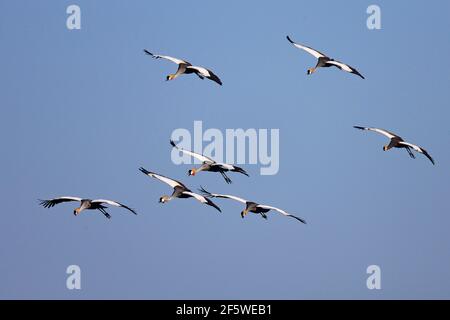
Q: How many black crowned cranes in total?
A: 7